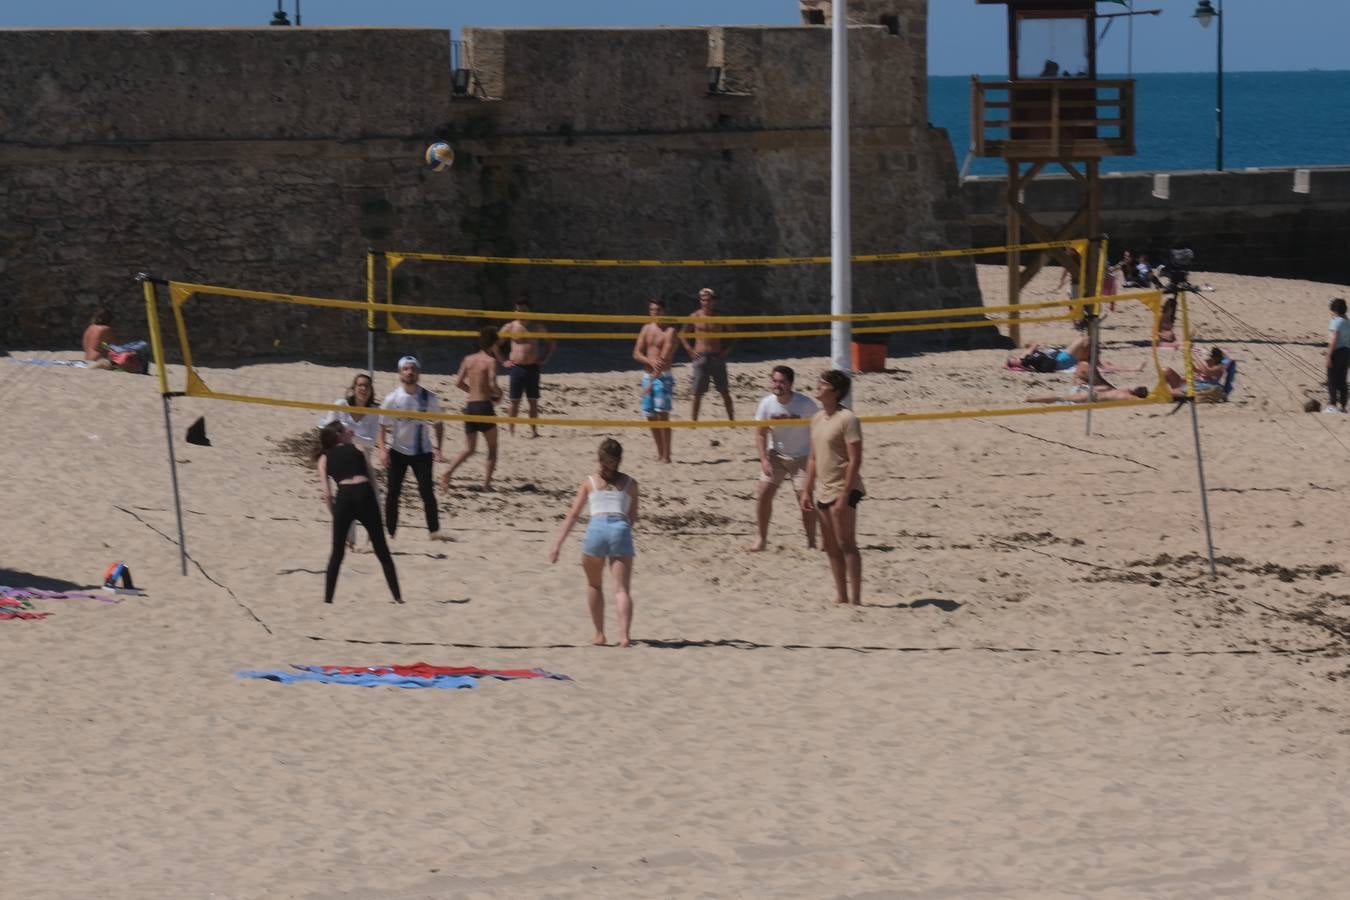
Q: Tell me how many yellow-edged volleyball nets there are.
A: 2